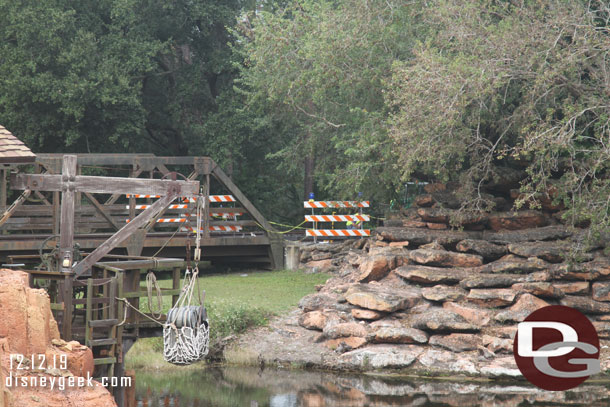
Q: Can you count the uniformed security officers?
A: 0